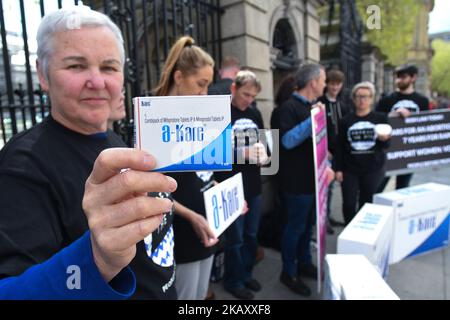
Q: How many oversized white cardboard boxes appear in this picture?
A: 3